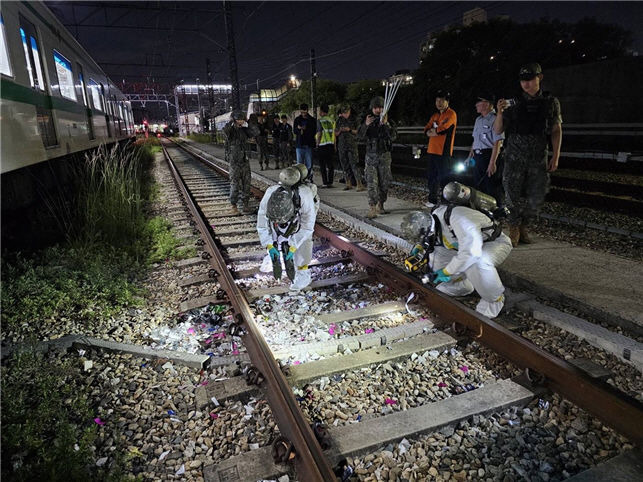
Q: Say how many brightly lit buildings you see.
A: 1